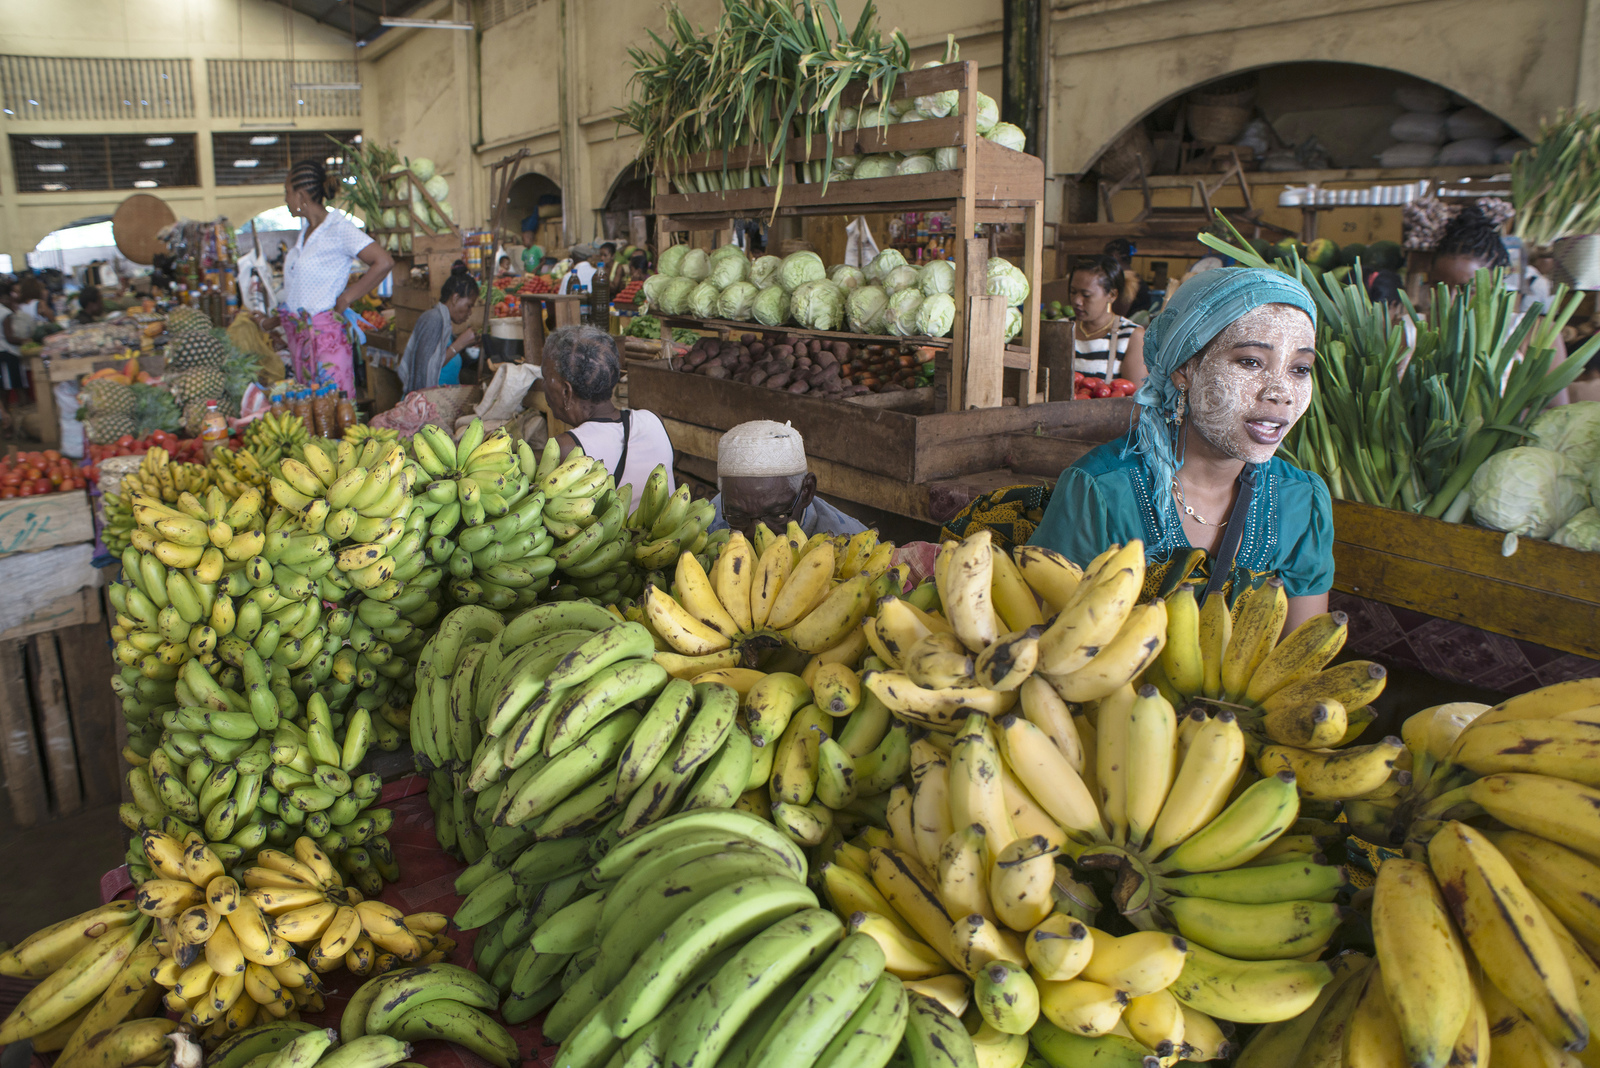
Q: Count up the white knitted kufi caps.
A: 1